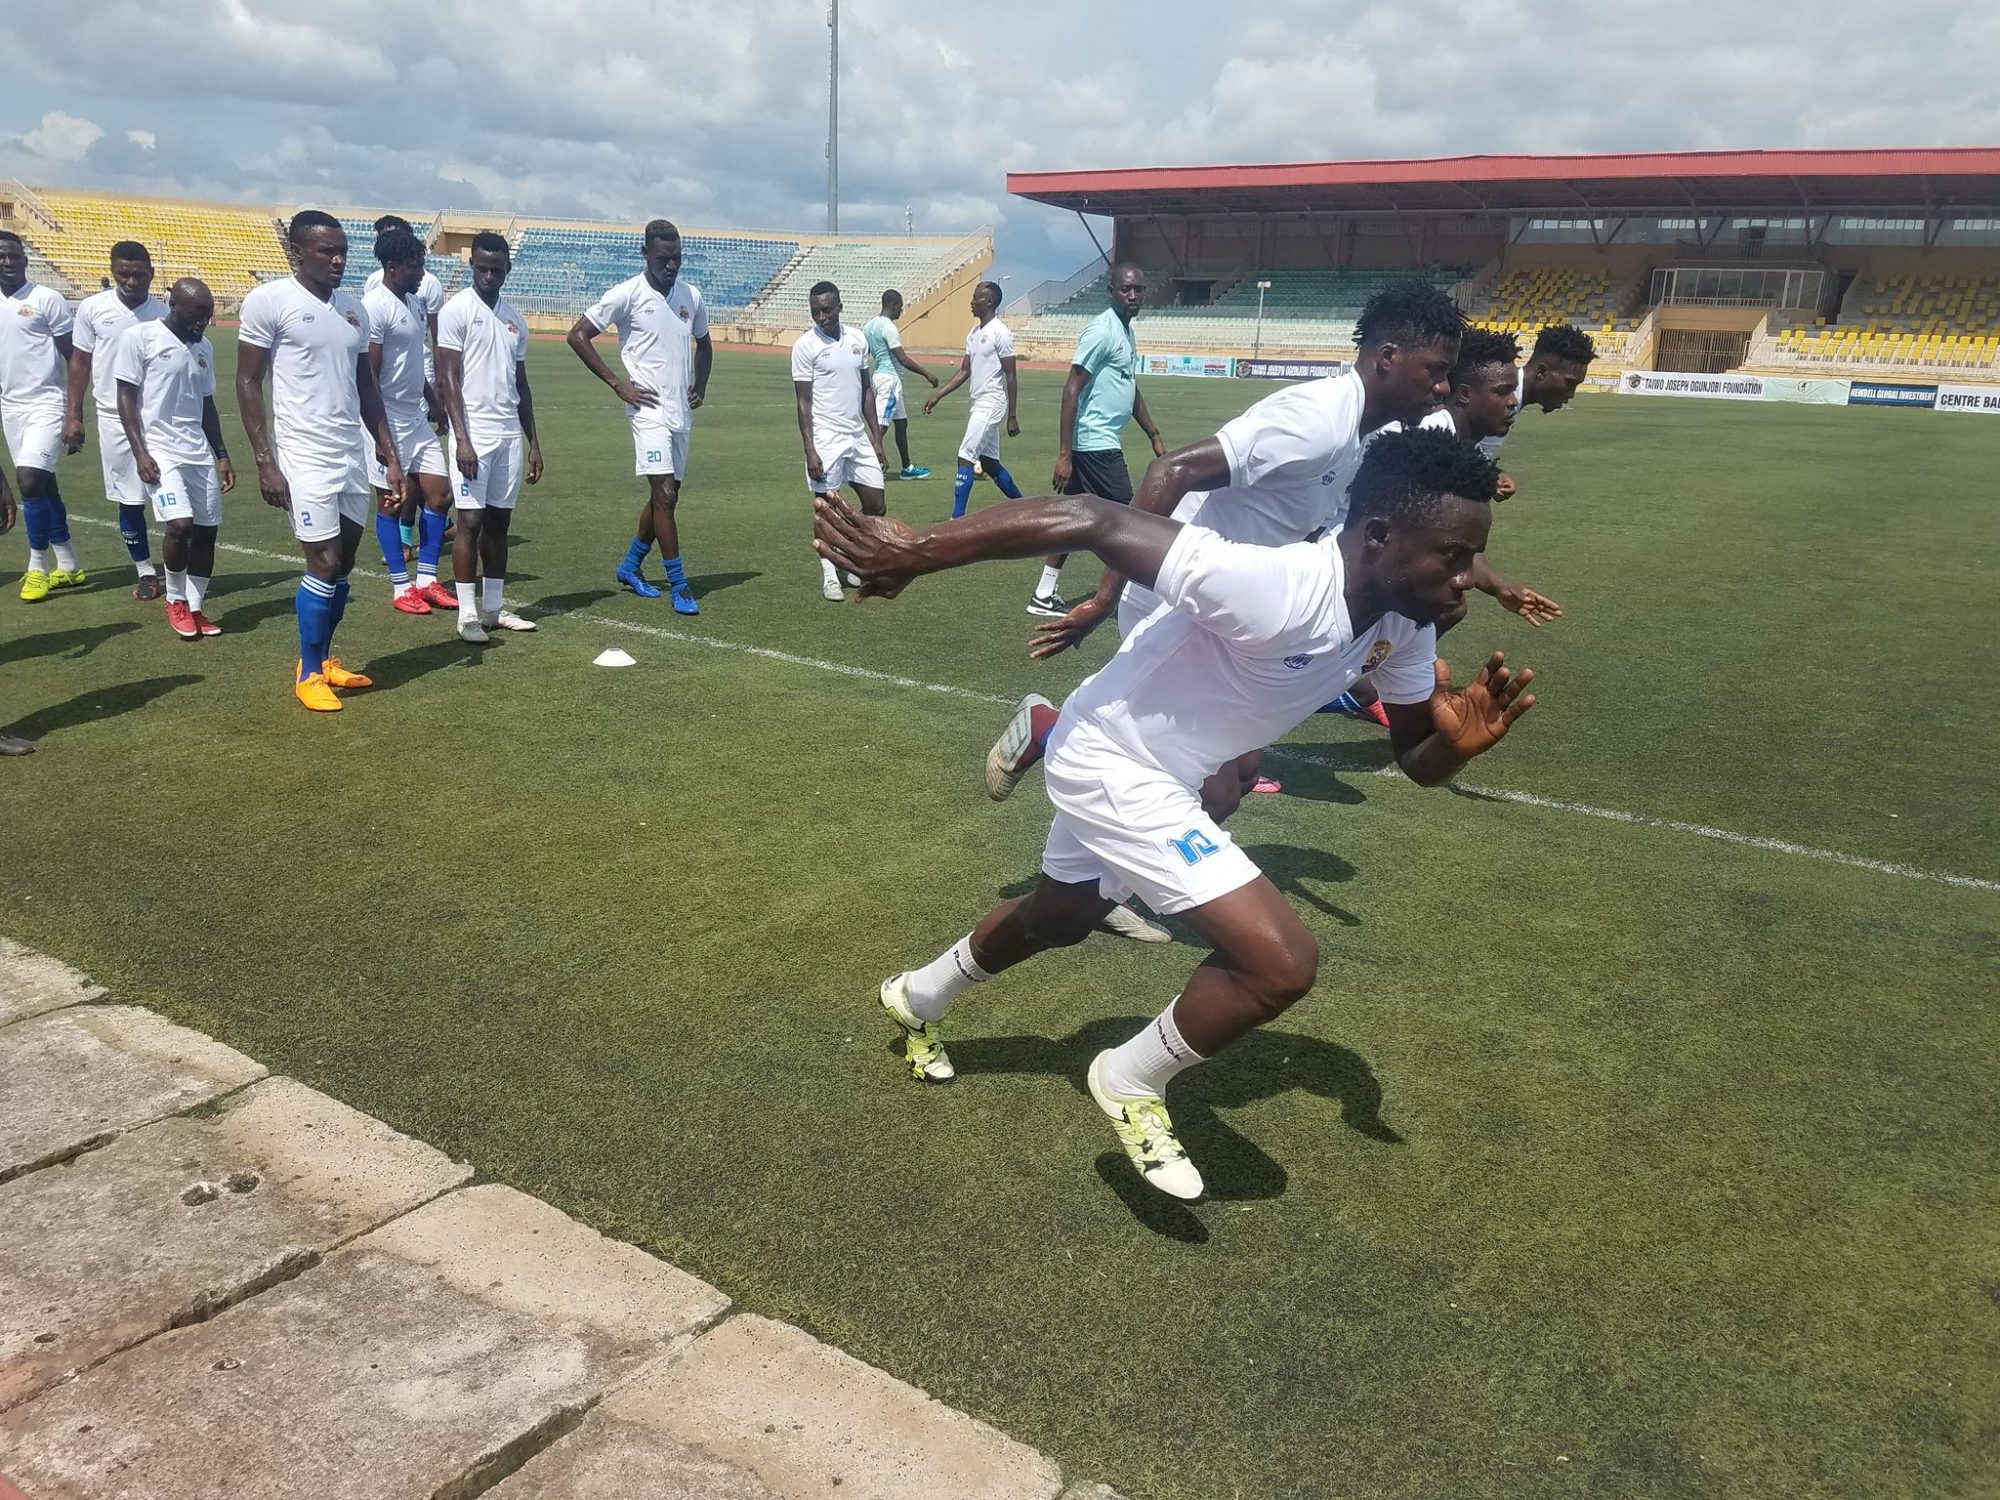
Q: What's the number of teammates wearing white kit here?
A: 14